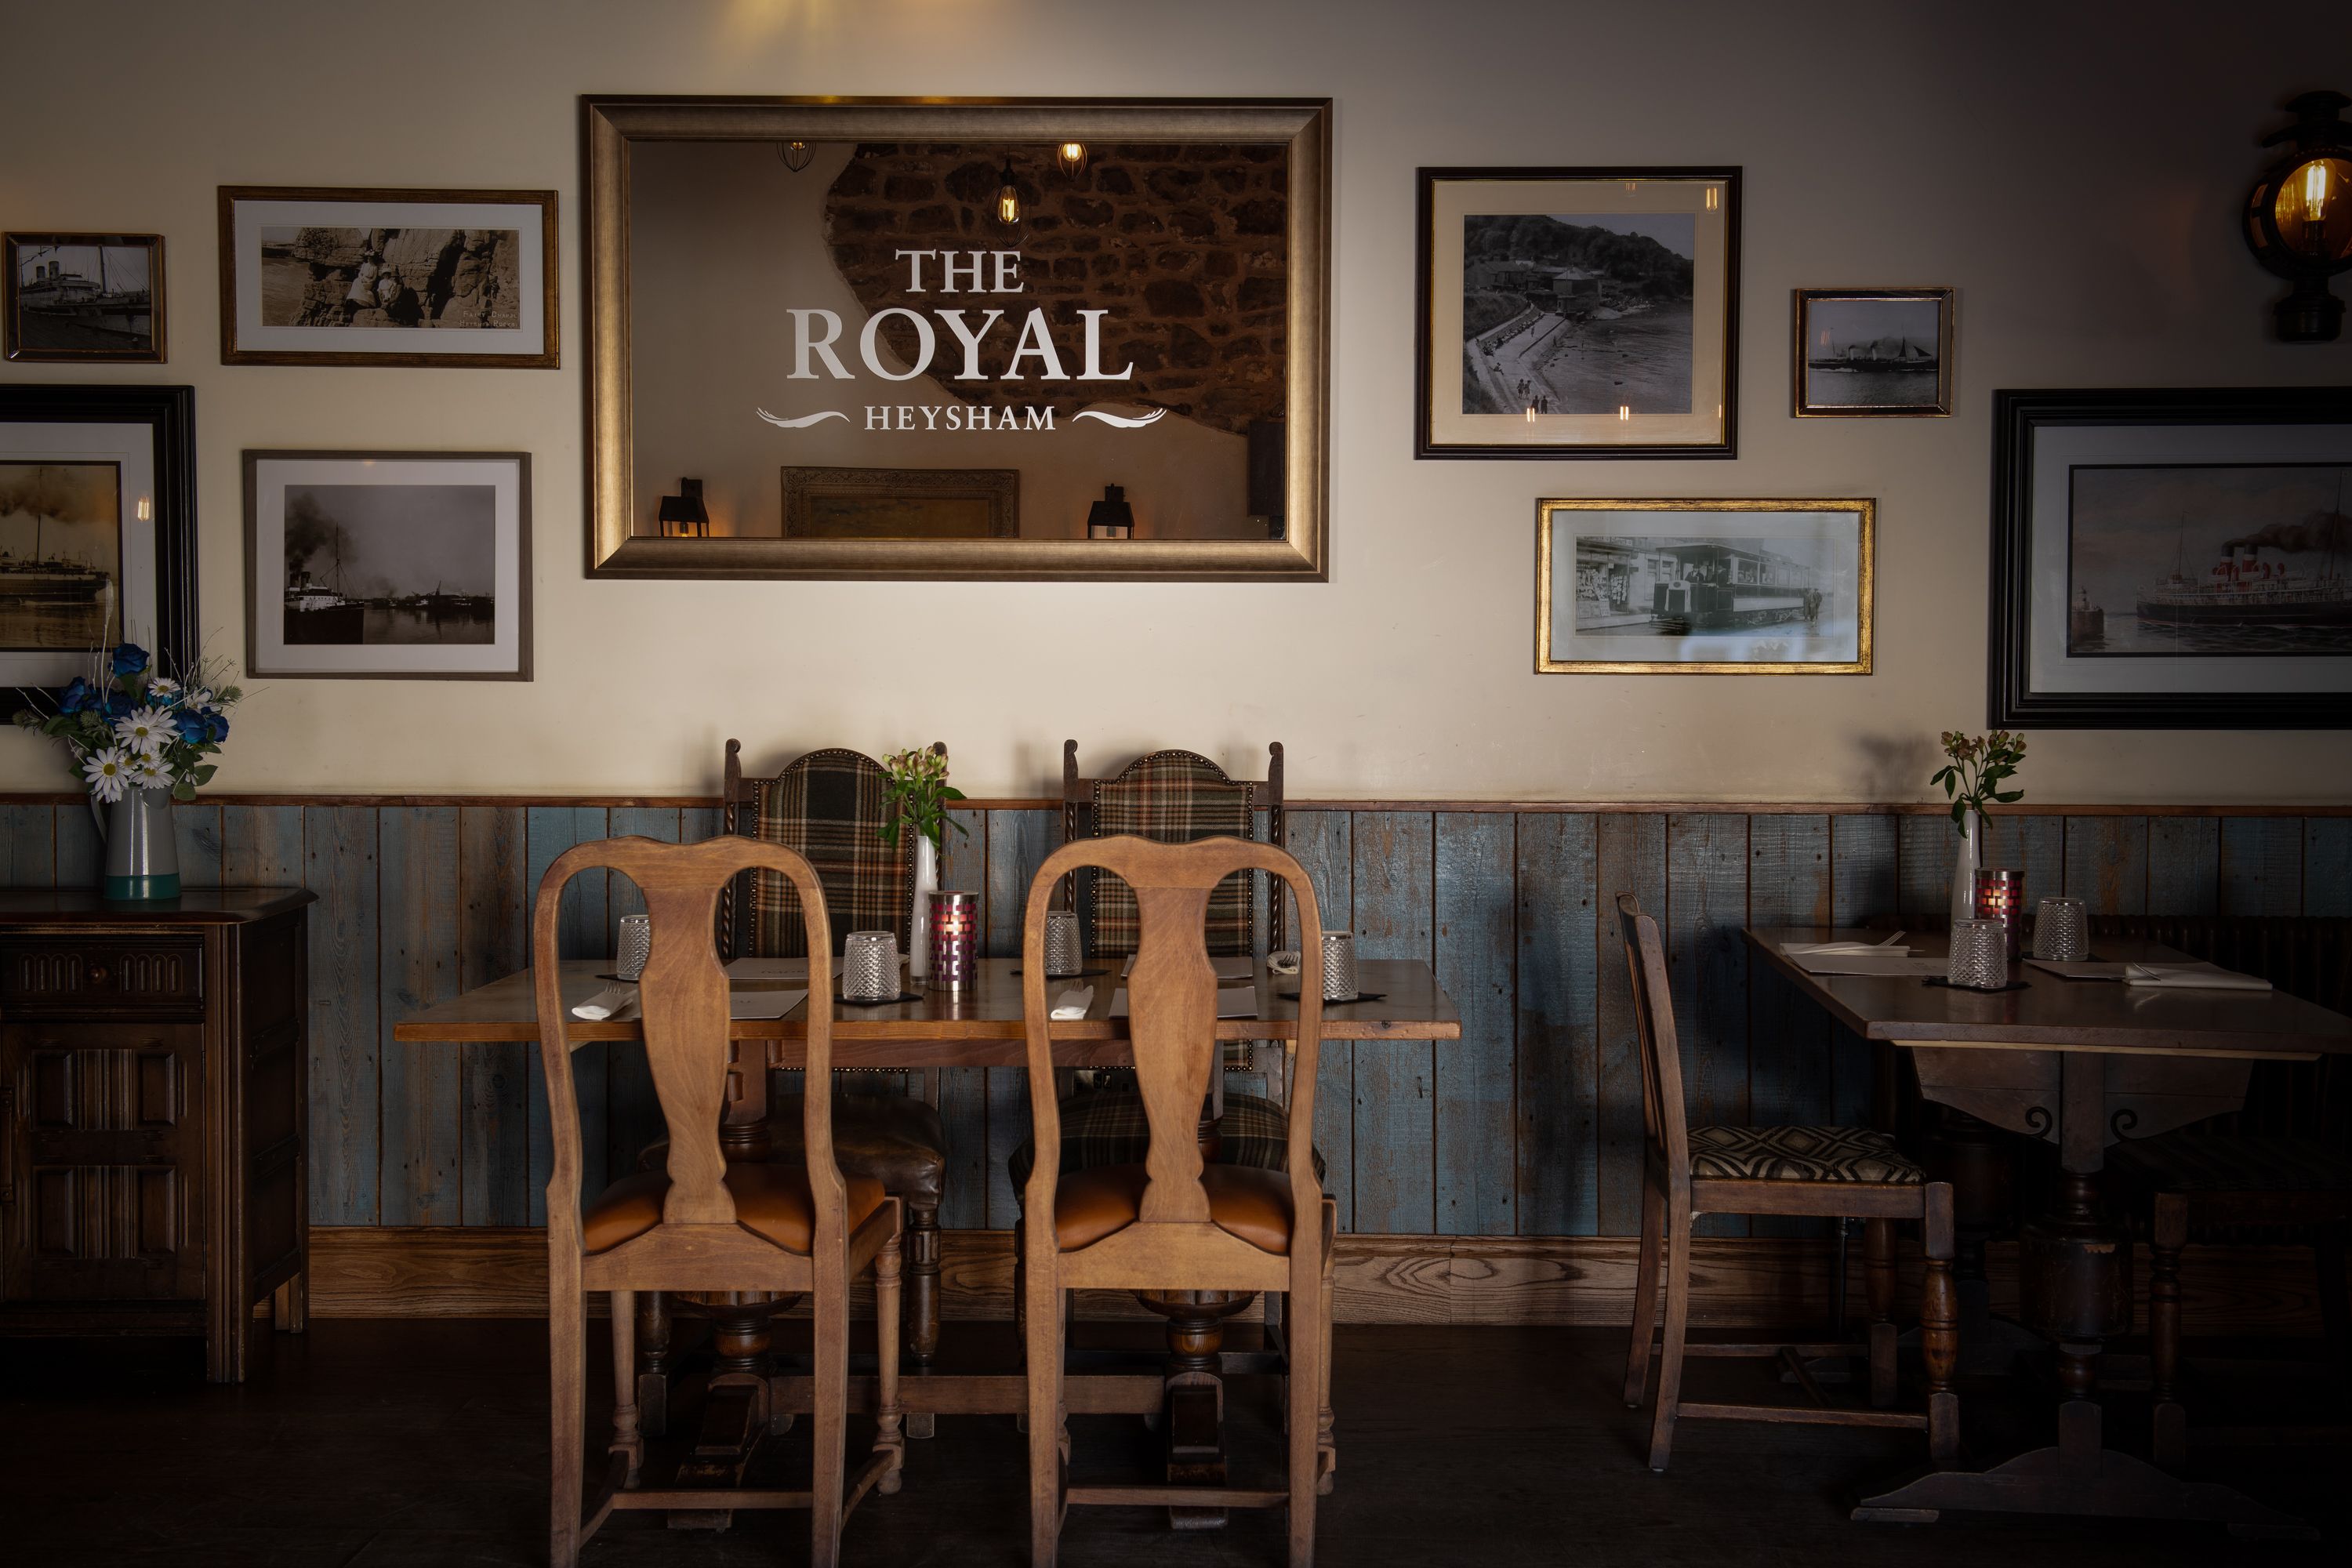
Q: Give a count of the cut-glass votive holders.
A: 6